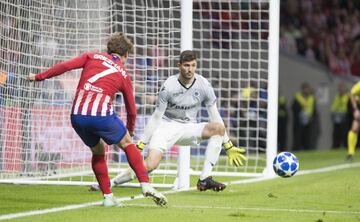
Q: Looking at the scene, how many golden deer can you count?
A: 0